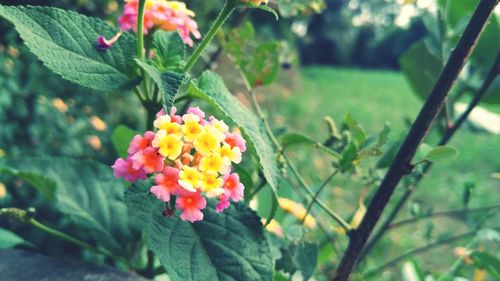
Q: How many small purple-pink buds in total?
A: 1